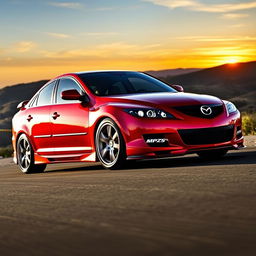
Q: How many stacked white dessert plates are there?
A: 0